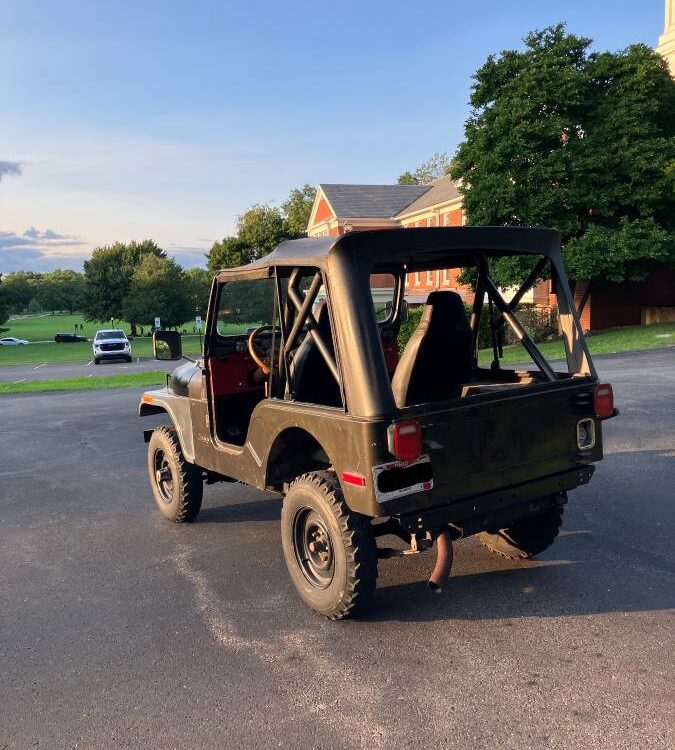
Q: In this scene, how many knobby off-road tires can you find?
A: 3